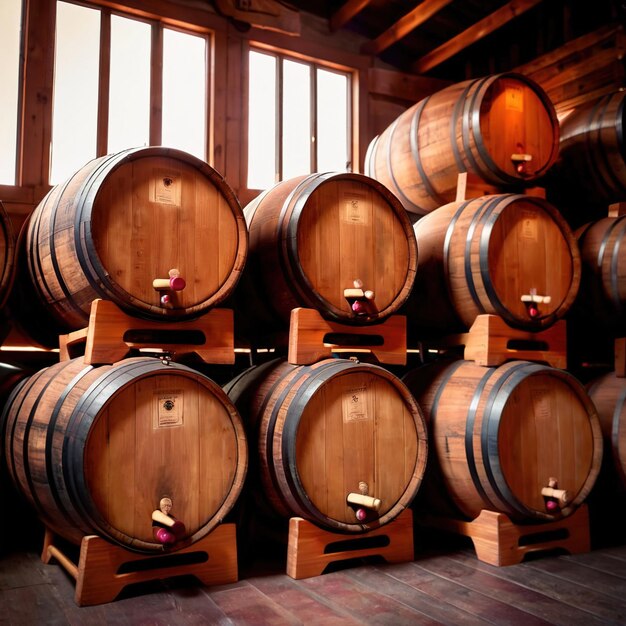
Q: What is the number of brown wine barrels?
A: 12